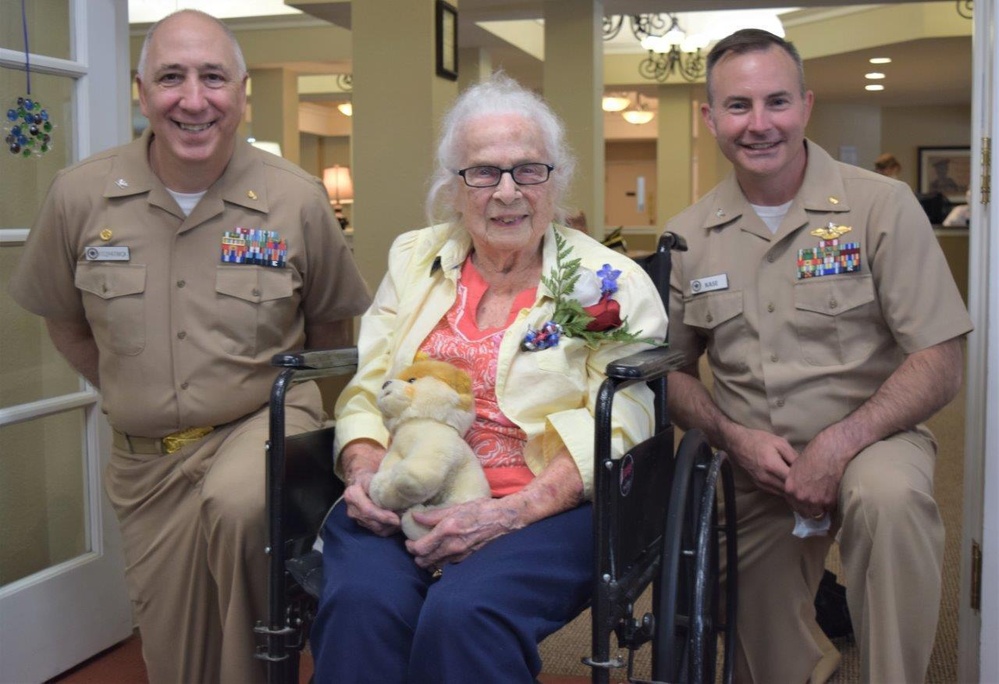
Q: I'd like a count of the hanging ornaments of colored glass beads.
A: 1